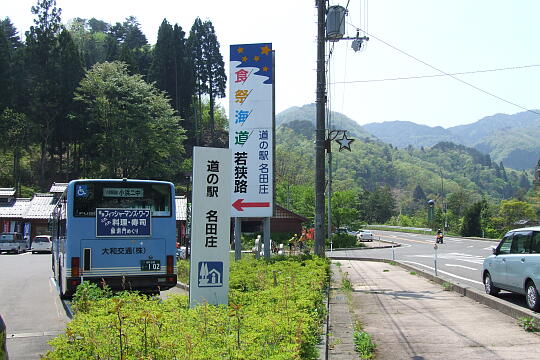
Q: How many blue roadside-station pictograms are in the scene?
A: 1